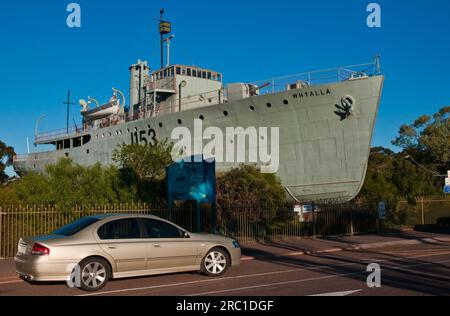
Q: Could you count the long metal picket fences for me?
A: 1